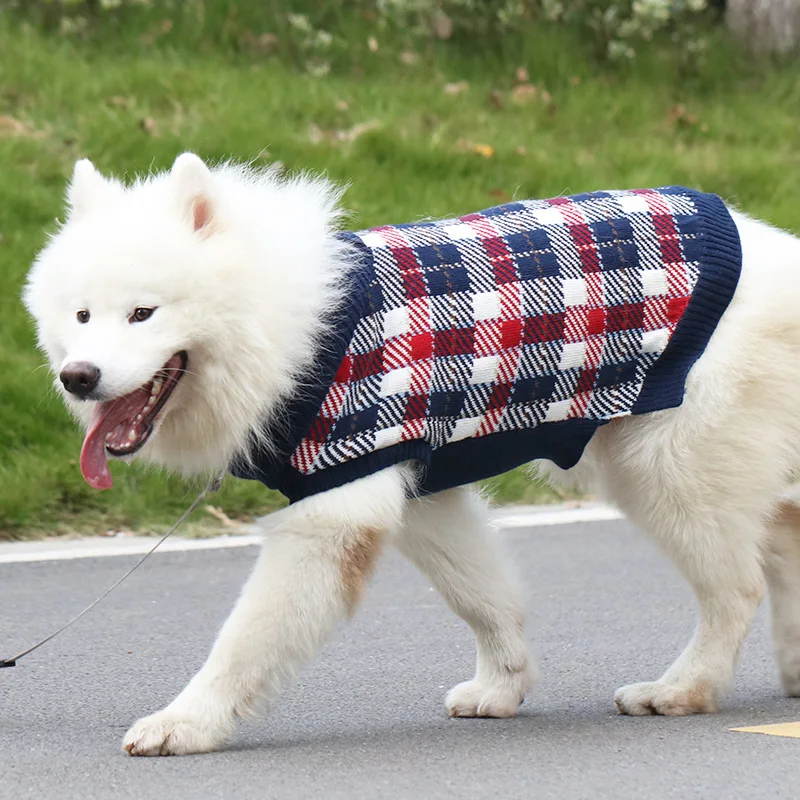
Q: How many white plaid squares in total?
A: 15